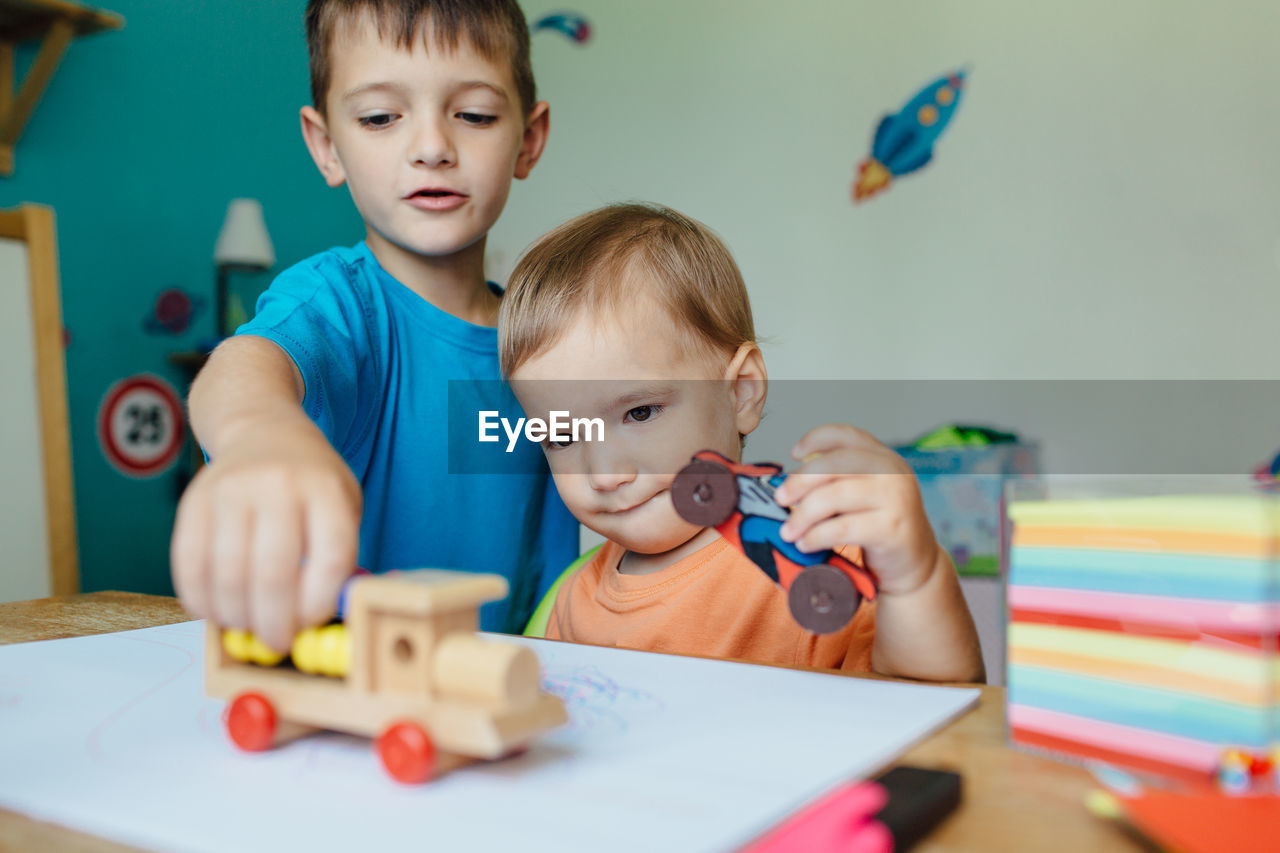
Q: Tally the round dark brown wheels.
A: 2